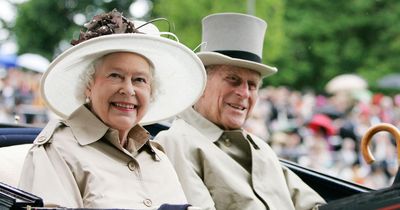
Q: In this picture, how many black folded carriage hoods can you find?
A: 1